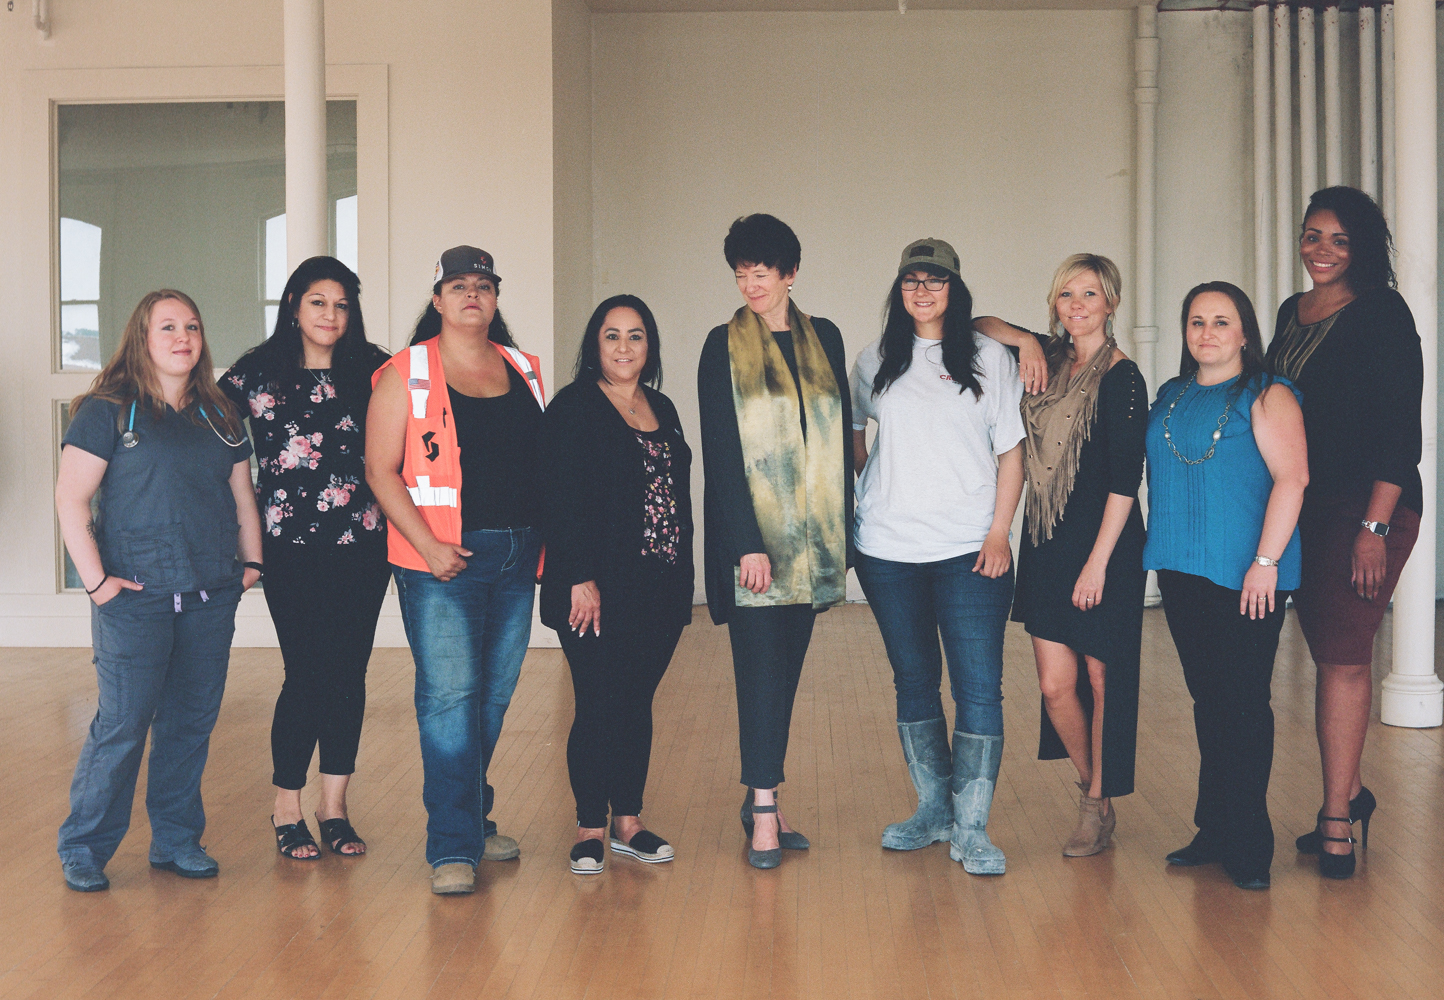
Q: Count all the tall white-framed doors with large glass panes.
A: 1